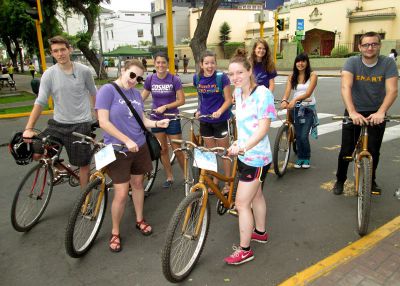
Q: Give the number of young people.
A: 8